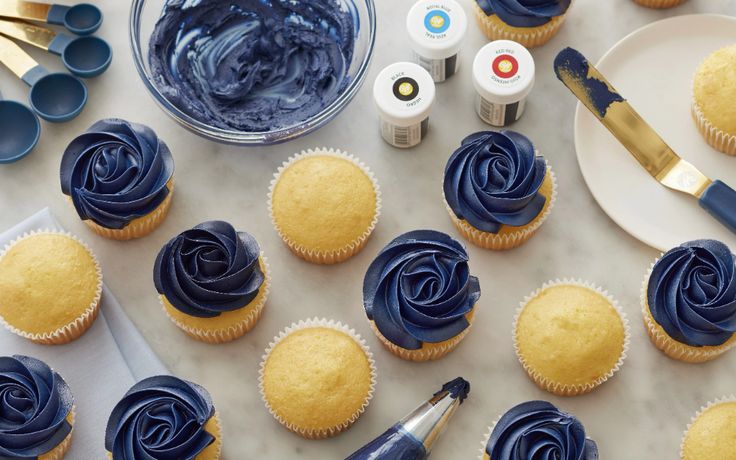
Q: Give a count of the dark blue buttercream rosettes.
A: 9